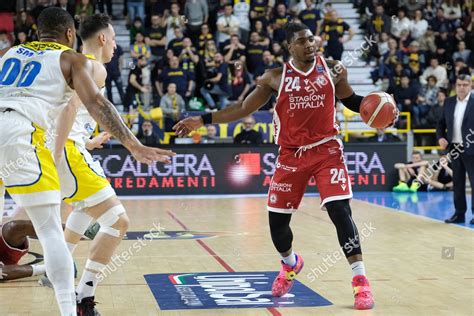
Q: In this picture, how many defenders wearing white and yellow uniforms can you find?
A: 2